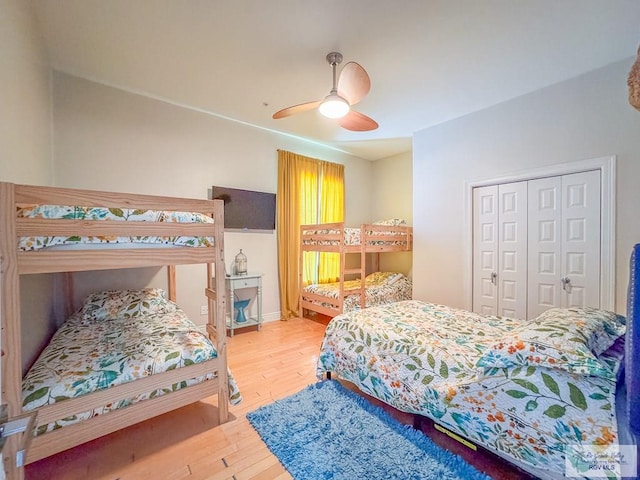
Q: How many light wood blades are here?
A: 3